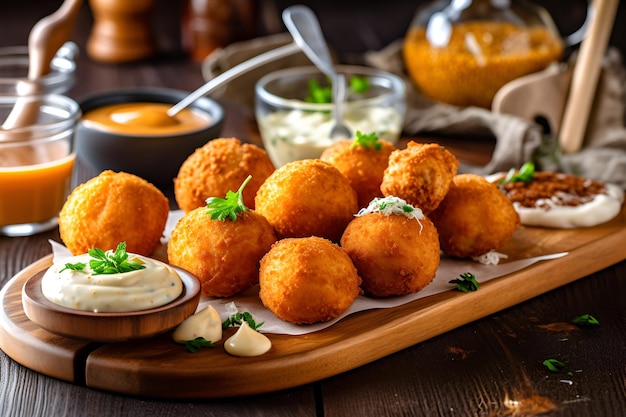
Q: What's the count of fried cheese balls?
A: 9